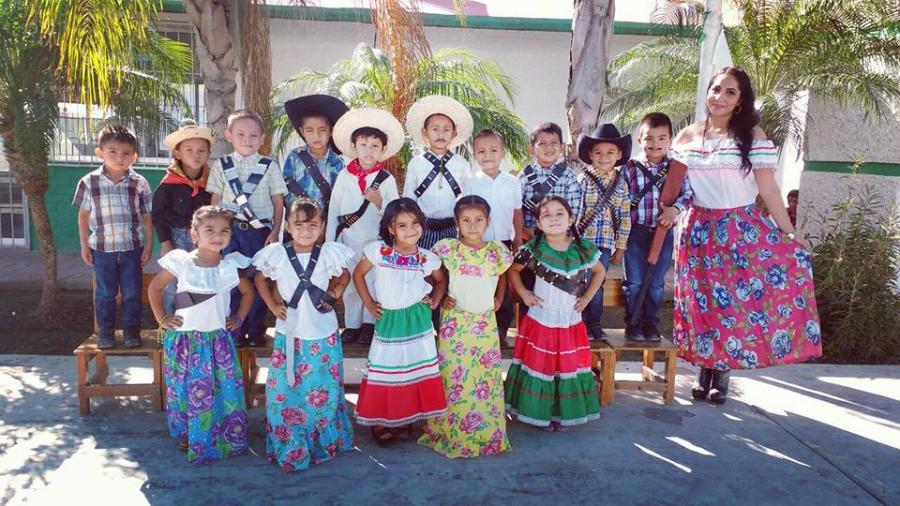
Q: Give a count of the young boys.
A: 10